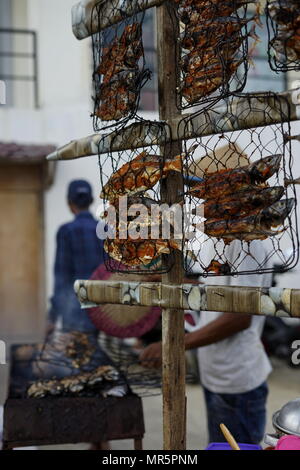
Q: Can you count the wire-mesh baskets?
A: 5